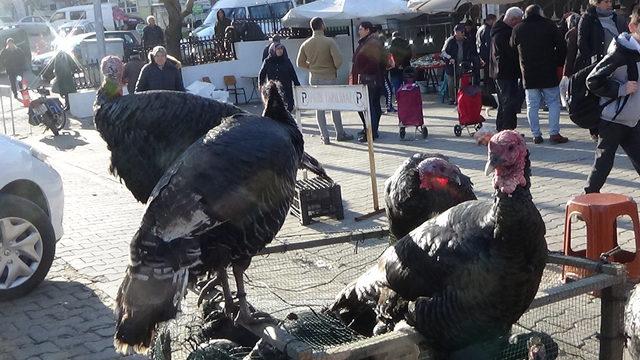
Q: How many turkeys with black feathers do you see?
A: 4